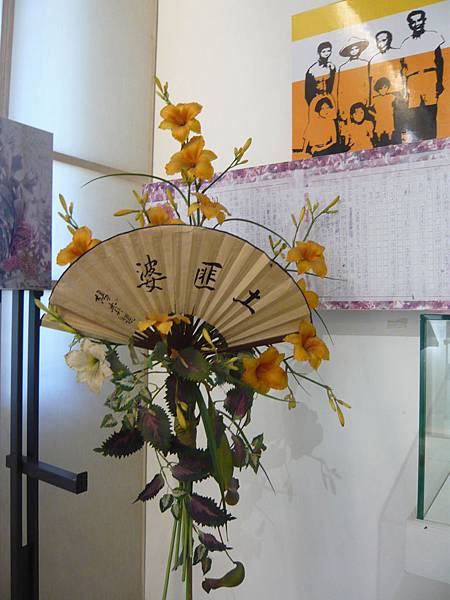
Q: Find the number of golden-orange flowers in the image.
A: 10